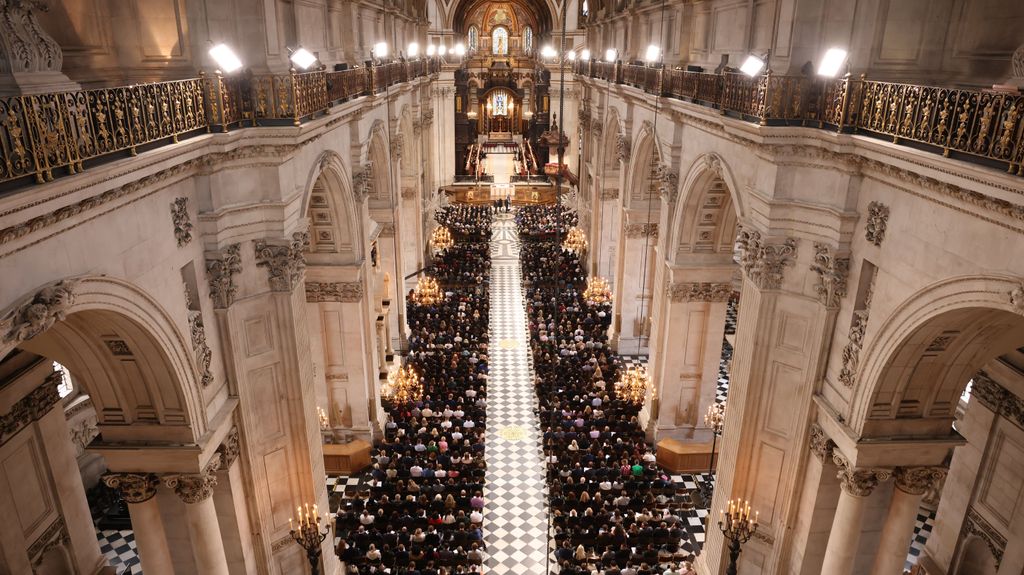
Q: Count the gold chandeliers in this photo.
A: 6